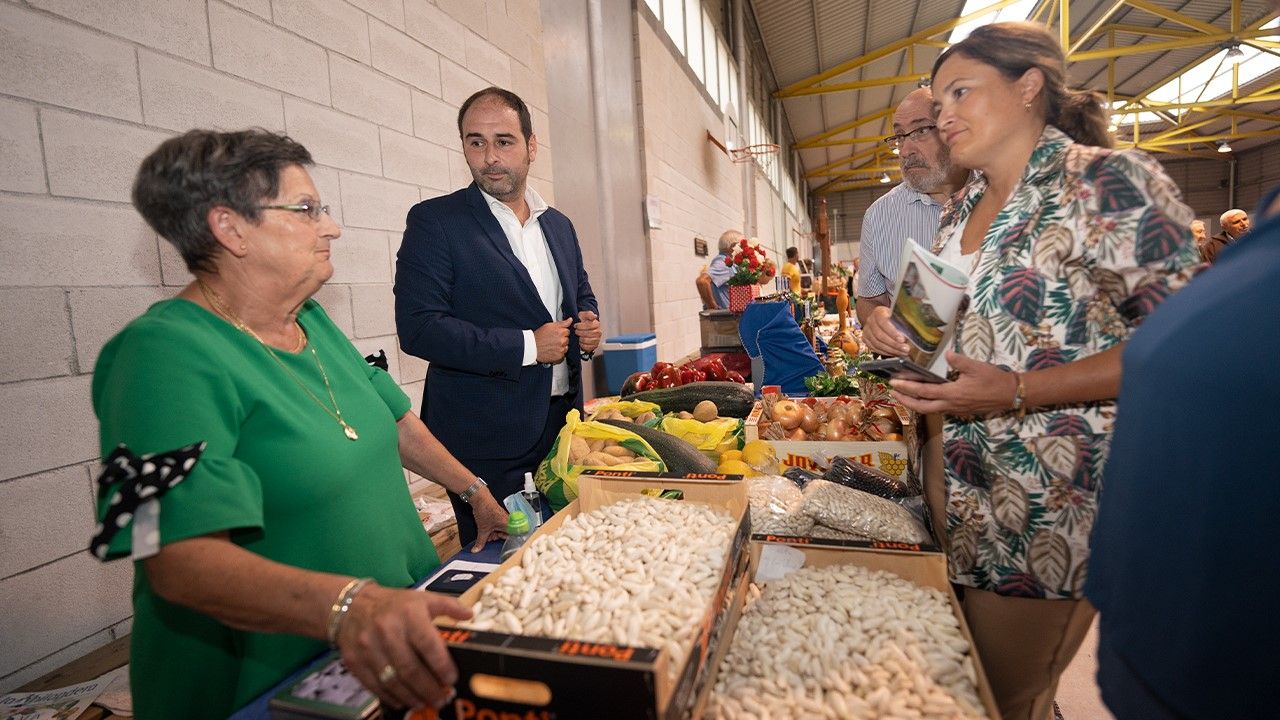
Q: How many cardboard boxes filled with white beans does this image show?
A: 2